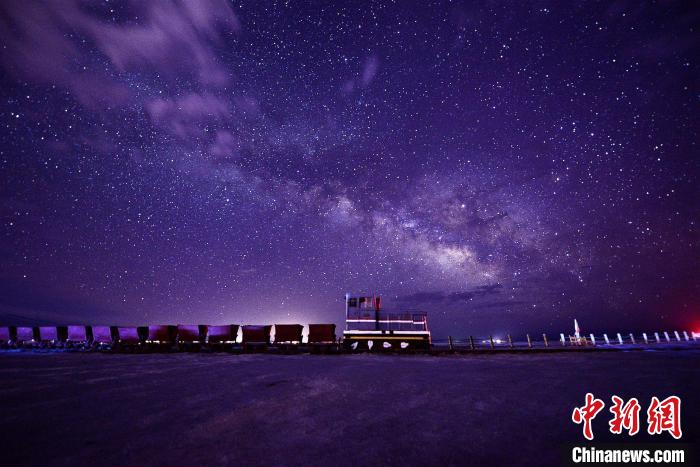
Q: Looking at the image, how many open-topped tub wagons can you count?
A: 12